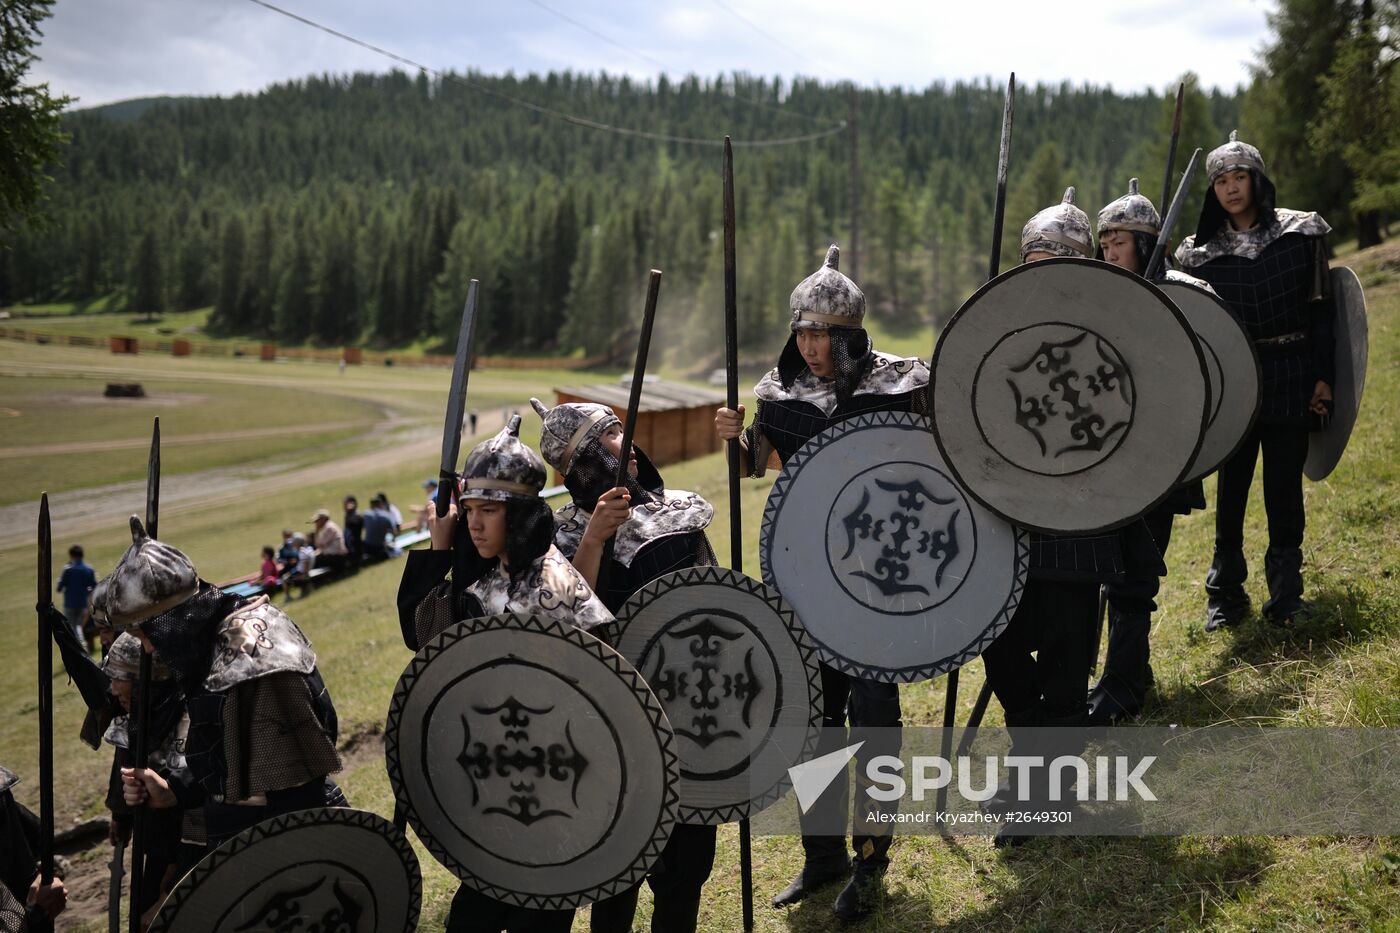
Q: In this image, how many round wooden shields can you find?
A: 7